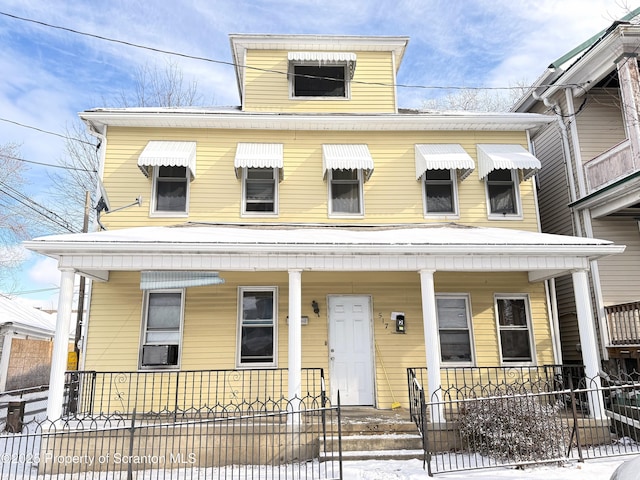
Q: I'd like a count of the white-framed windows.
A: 10